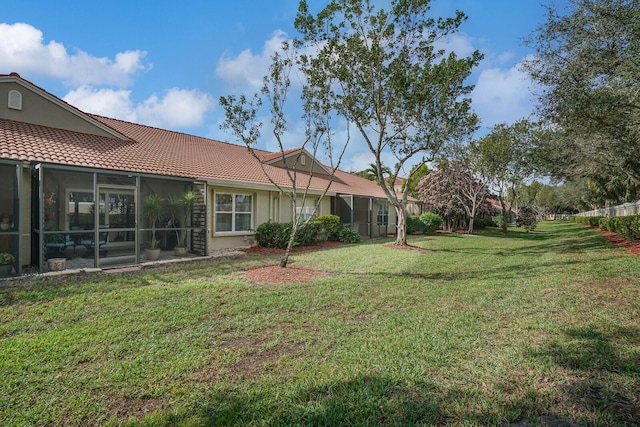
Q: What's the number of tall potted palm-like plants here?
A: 2